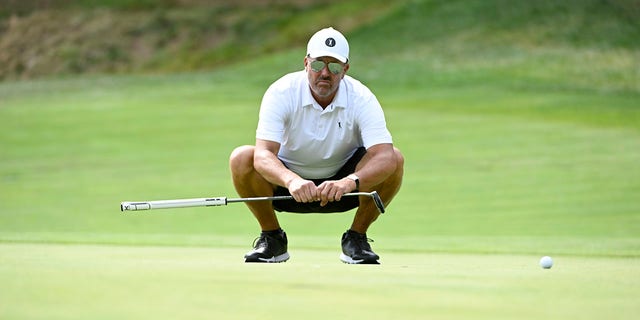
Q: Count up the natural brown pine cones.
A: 0